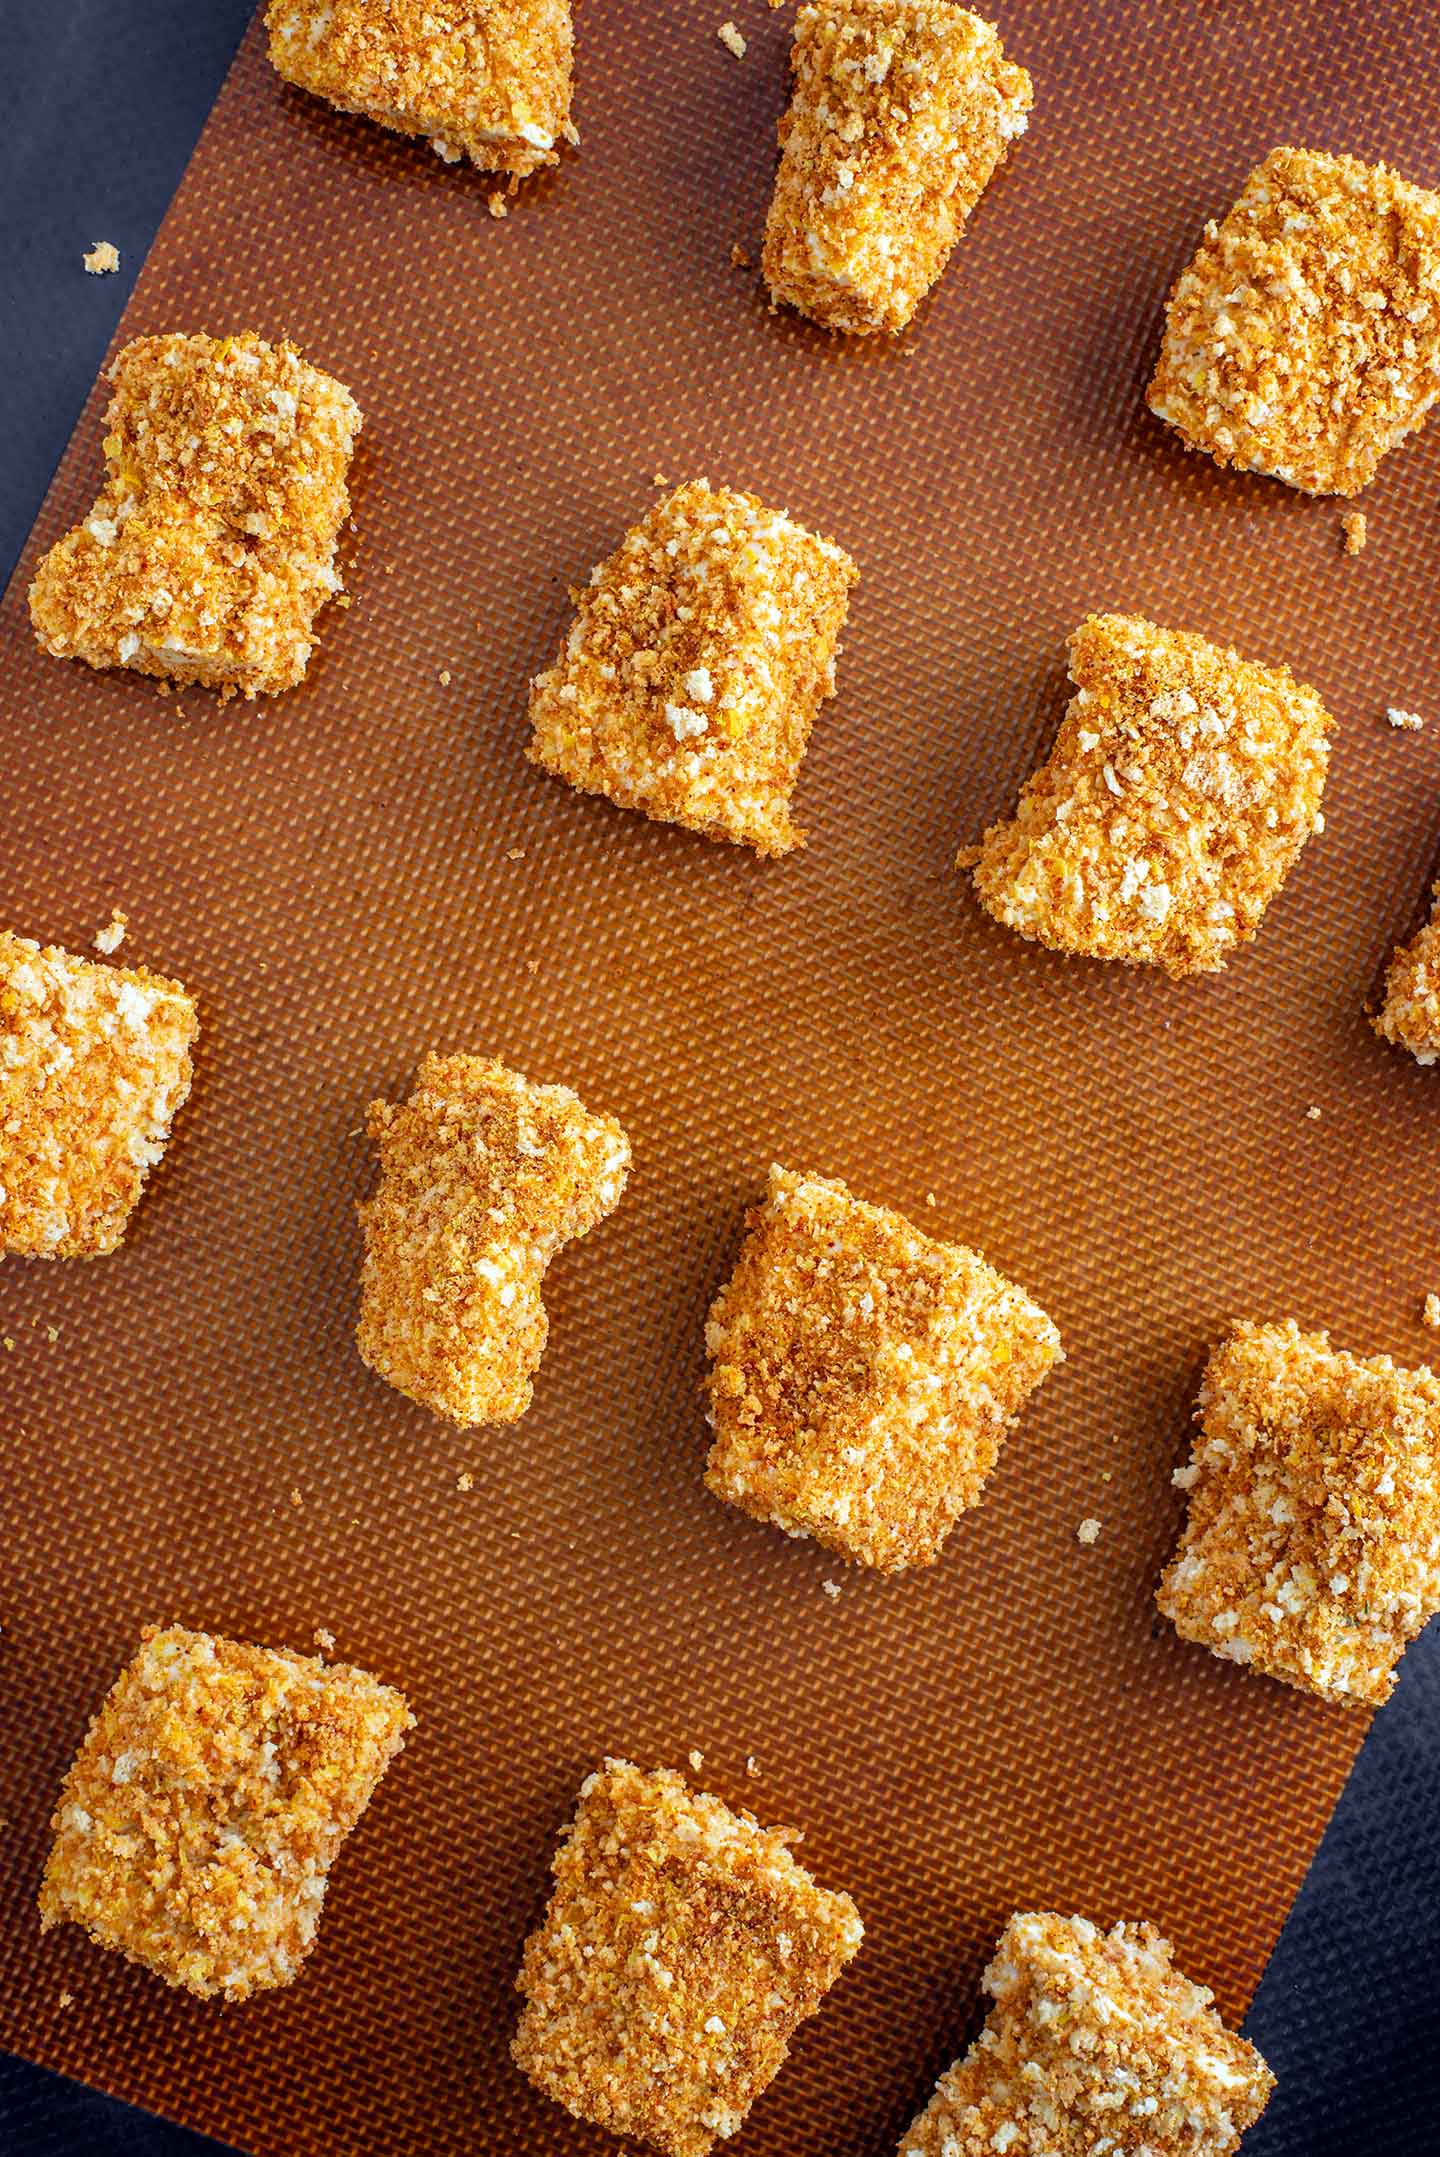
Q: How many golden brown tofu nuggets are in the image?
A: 14